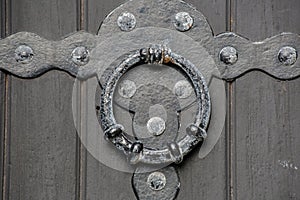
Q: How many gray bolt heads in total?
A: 10